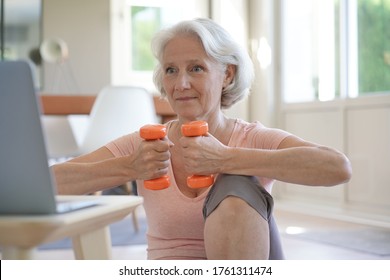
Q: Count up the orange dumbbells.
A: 2